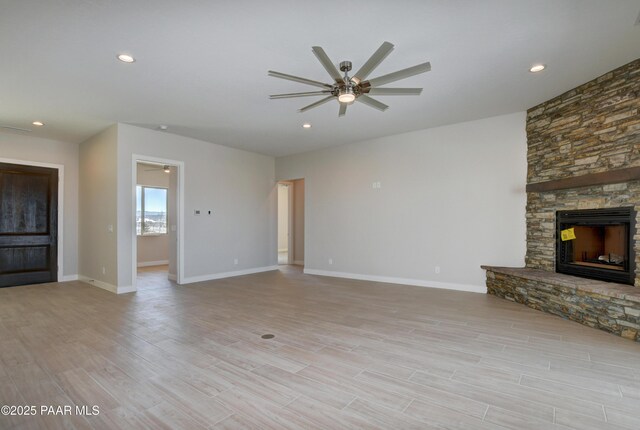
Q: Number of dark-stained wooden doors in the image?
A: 1